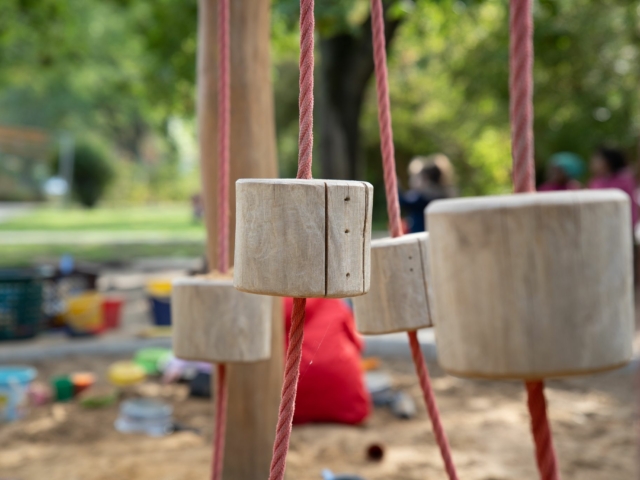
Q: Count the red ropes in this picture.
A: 4